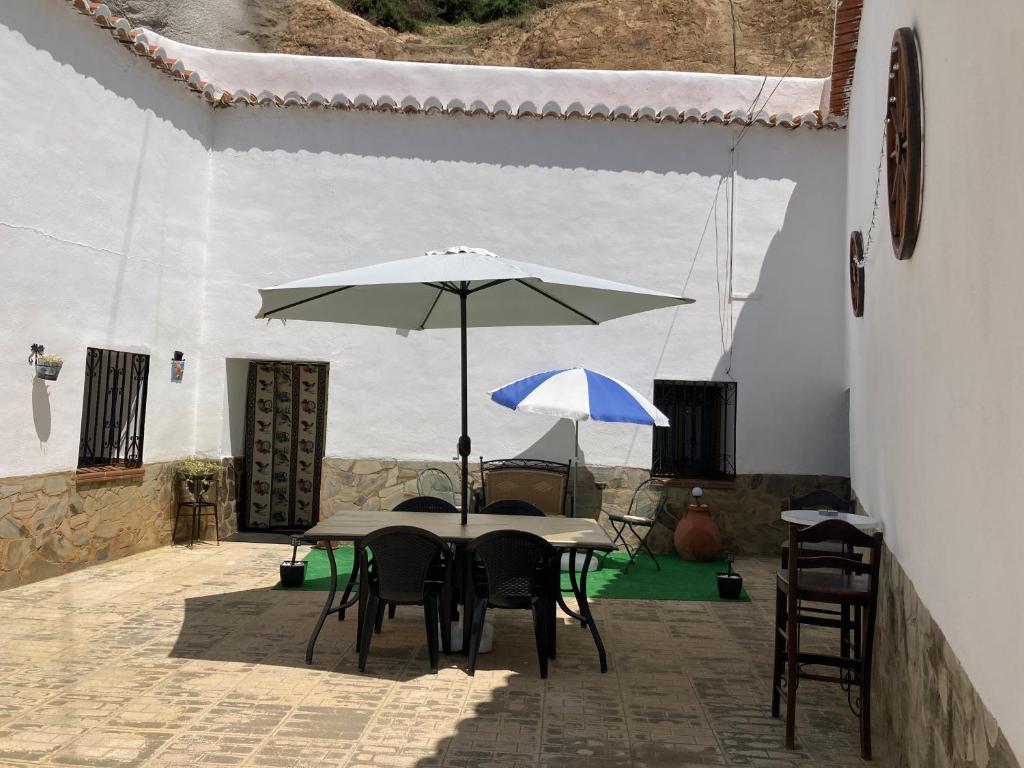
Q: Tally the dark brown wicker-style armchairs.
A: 4